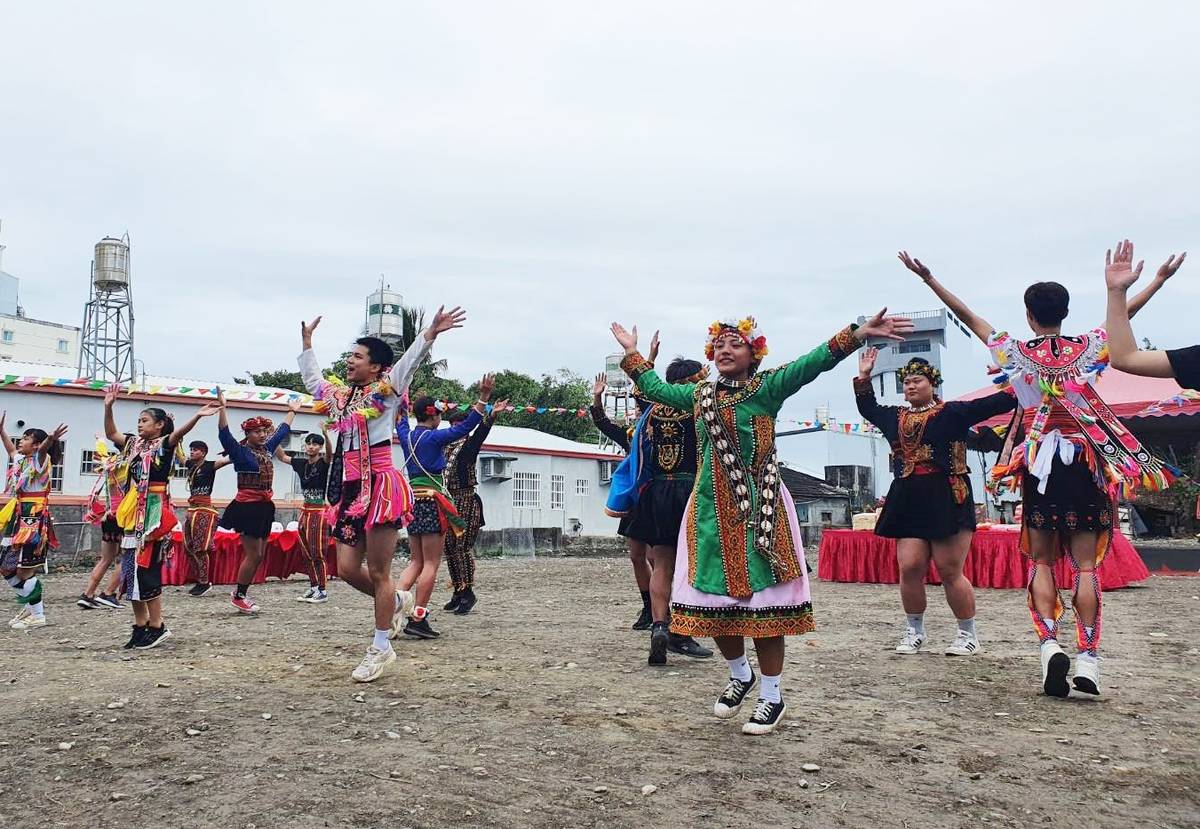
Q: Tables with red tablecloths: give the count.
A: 2